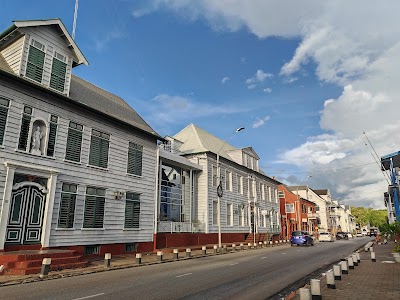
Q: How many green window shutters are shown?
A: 11